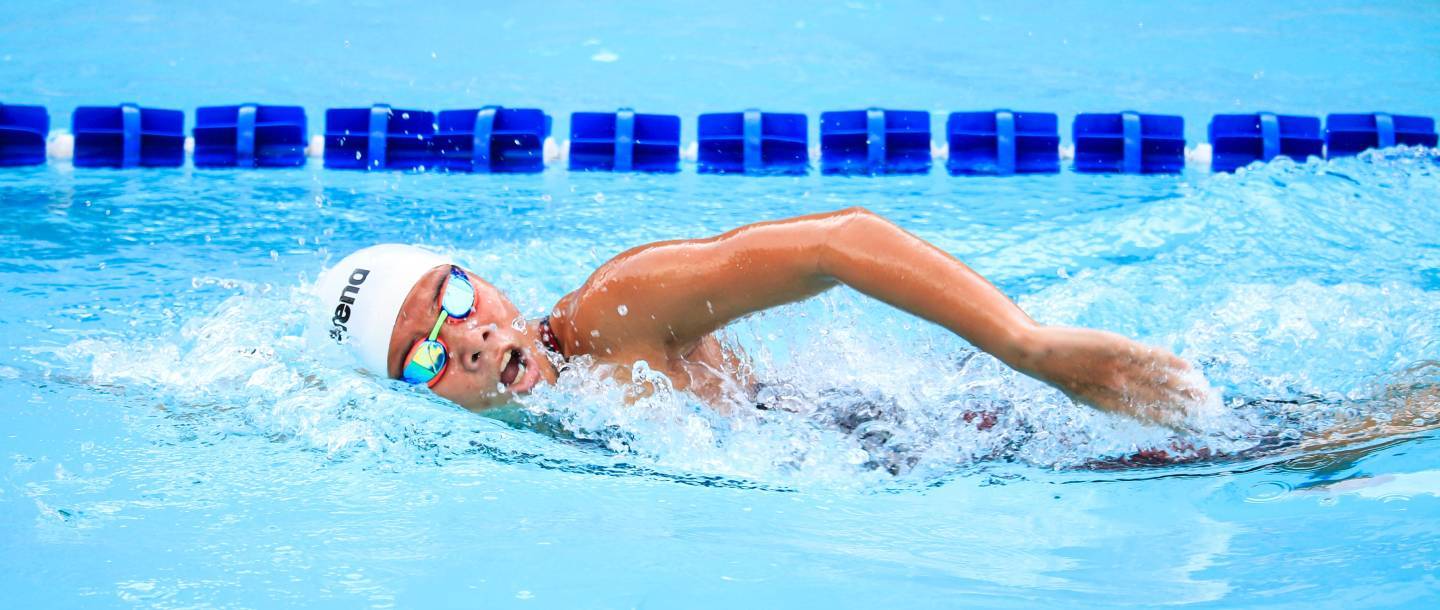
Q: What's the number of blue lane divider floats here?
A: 12